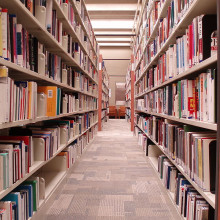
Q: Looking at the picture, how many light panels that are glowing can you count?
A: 5